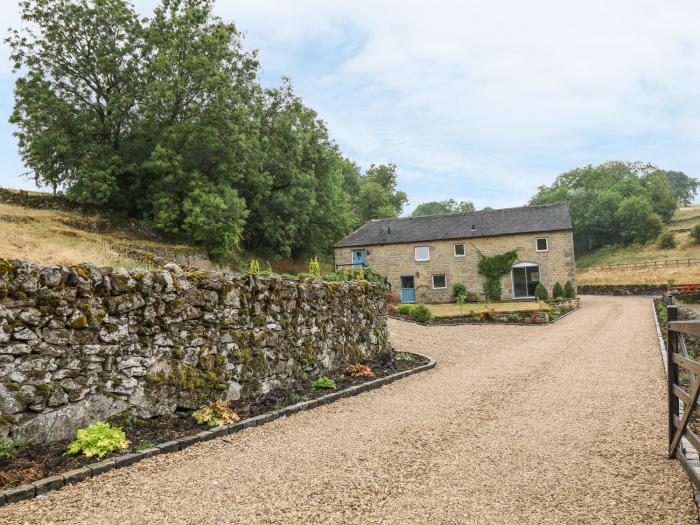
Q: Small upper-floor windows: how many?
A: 3